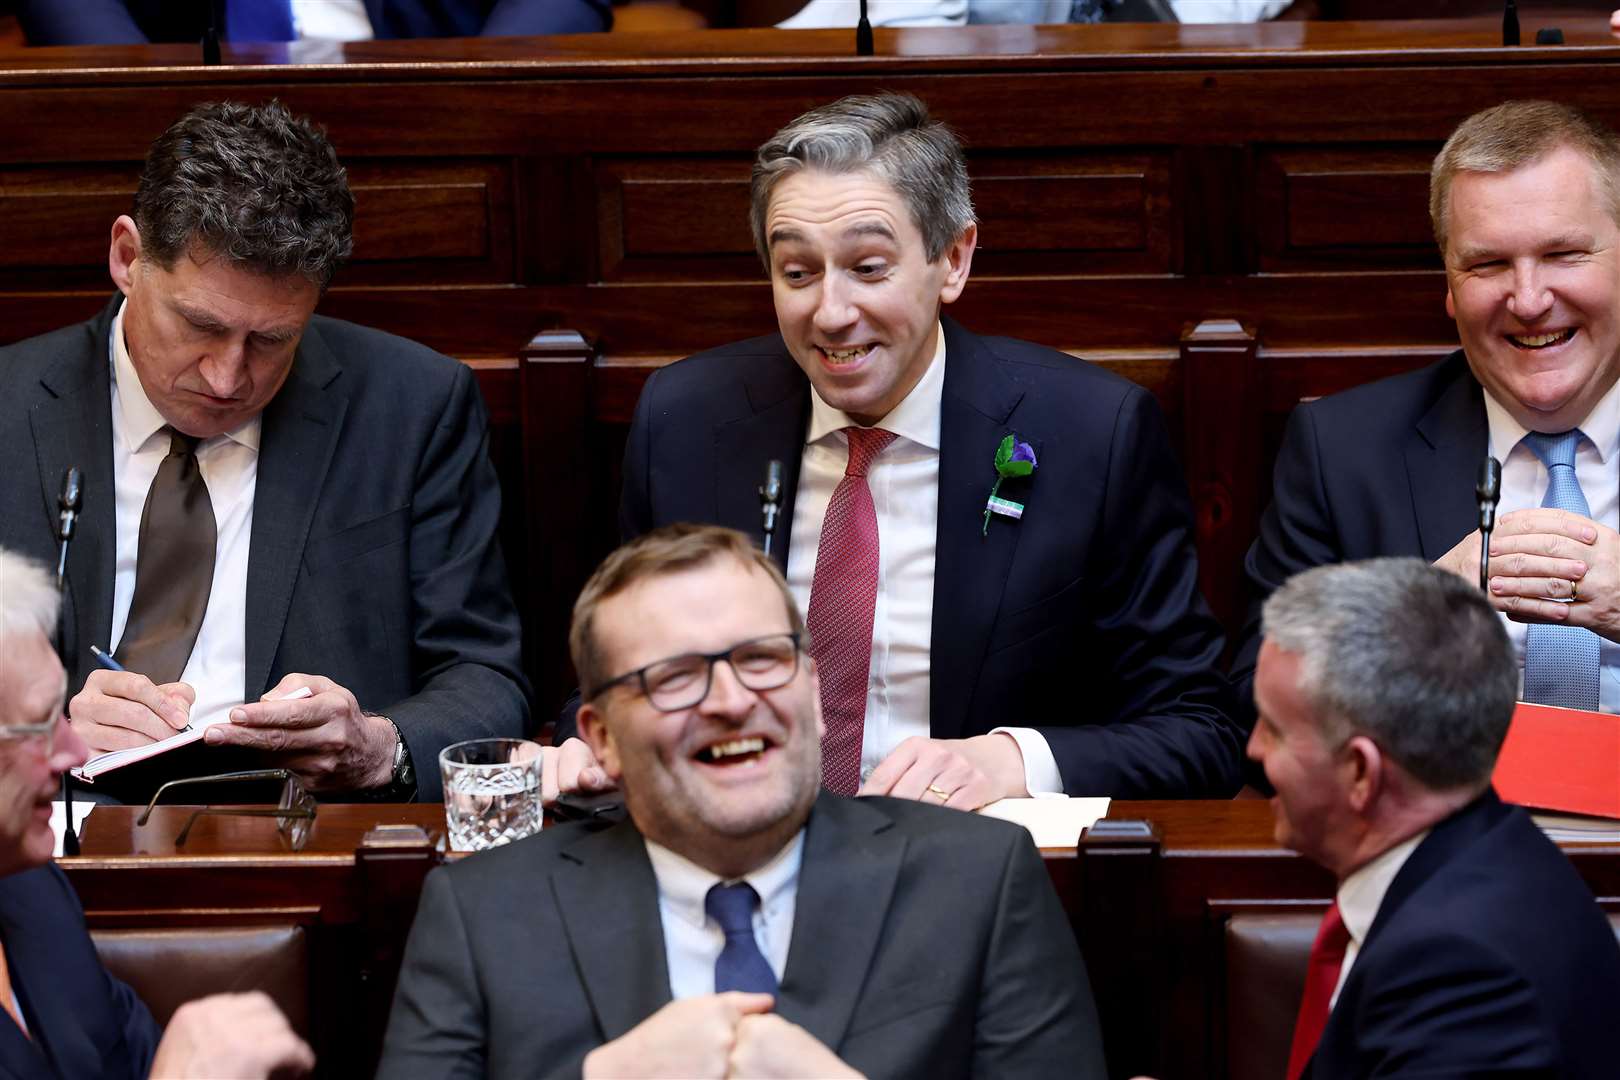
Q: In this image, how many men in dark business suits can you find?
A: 6